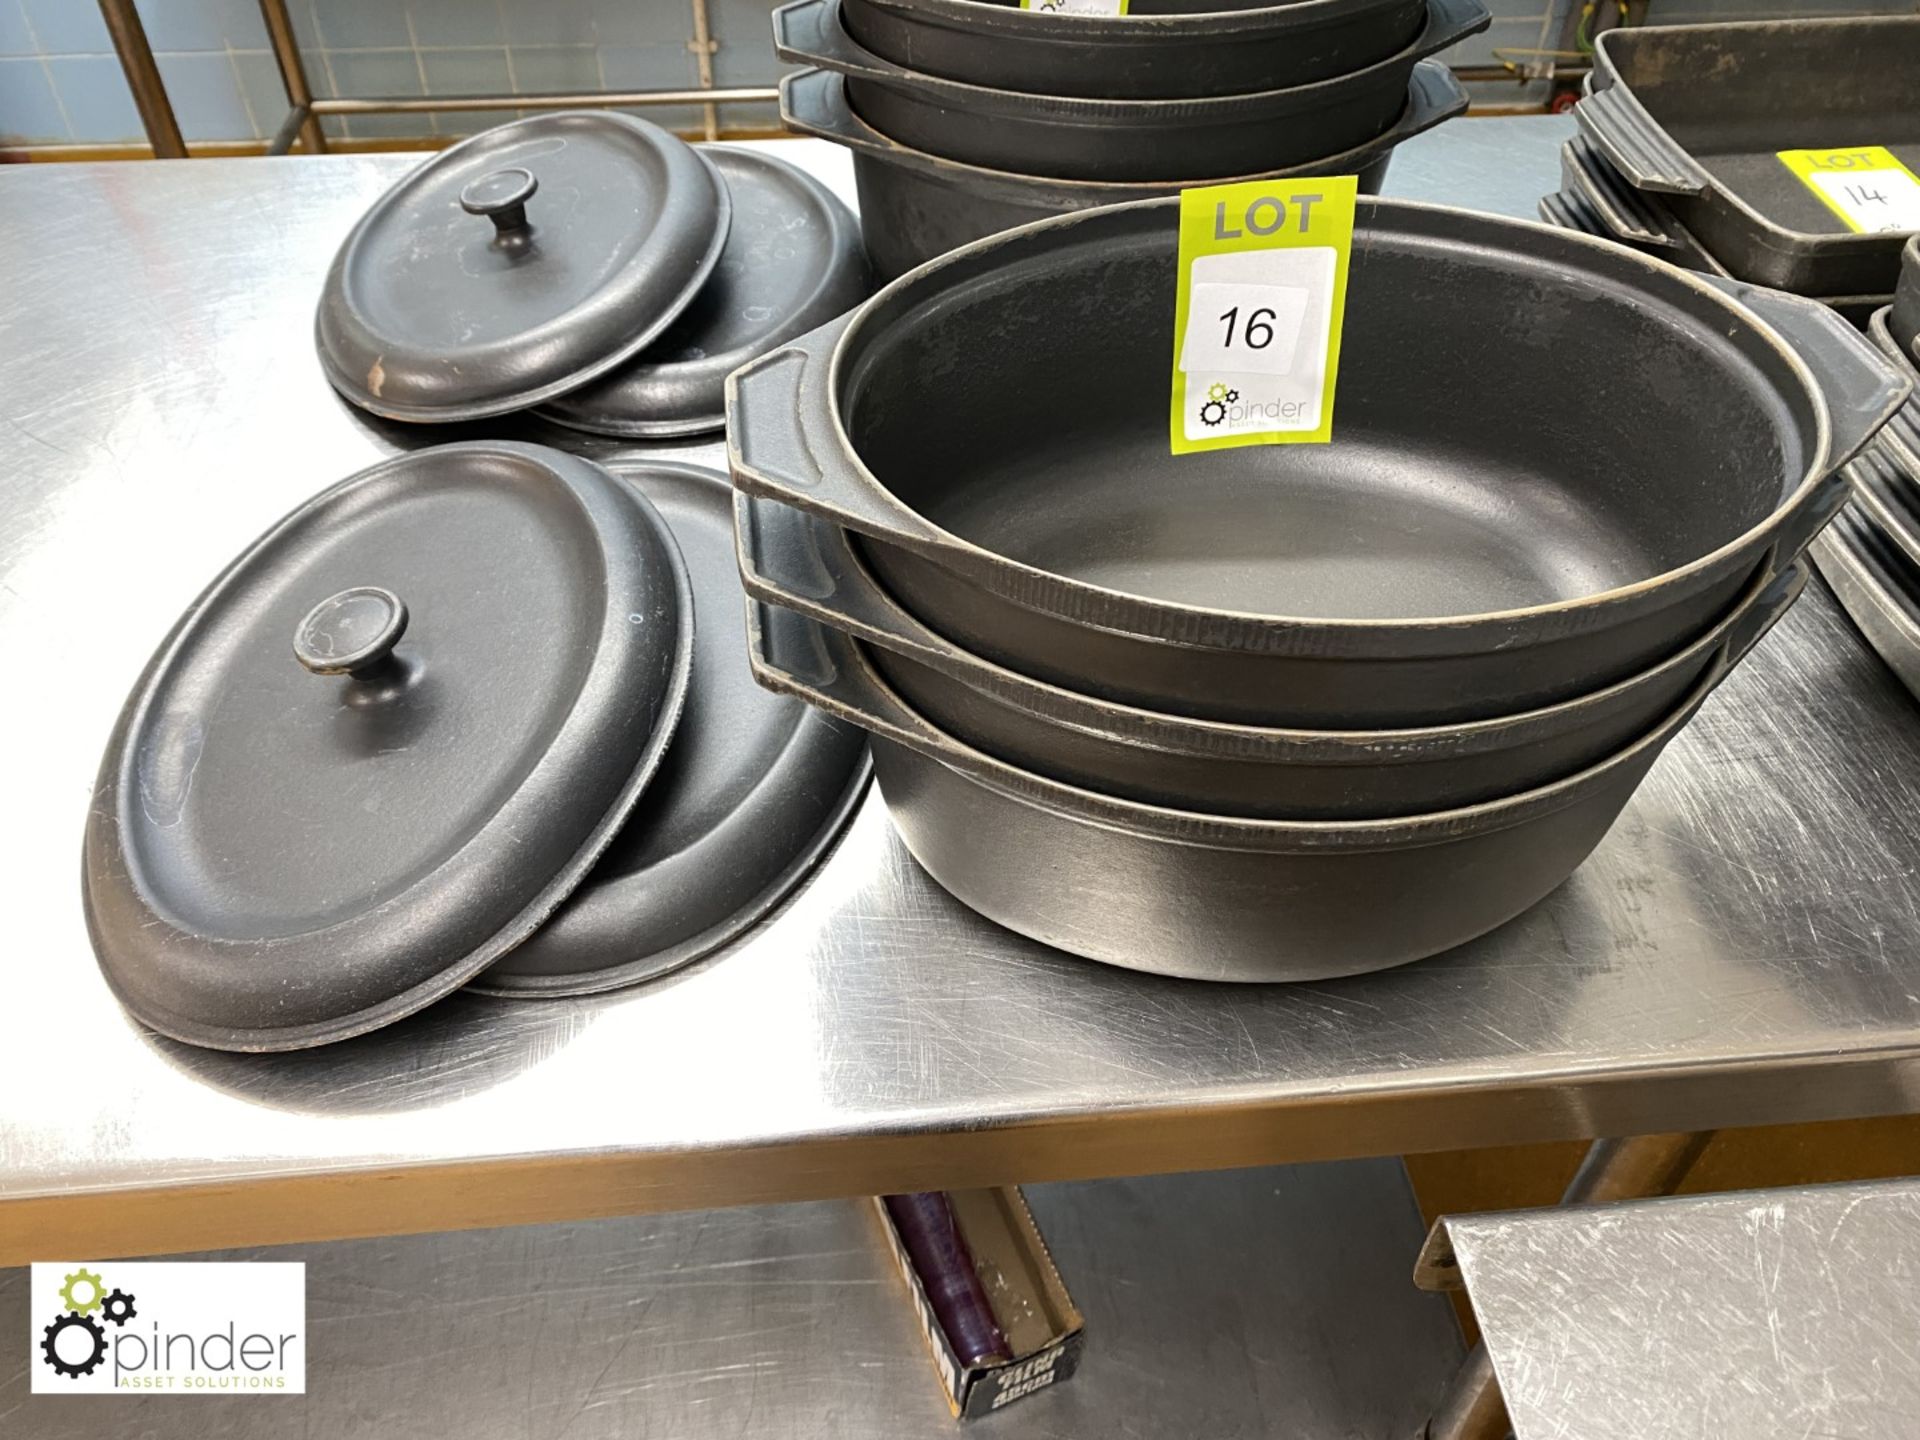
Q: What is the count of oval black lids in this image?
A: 4